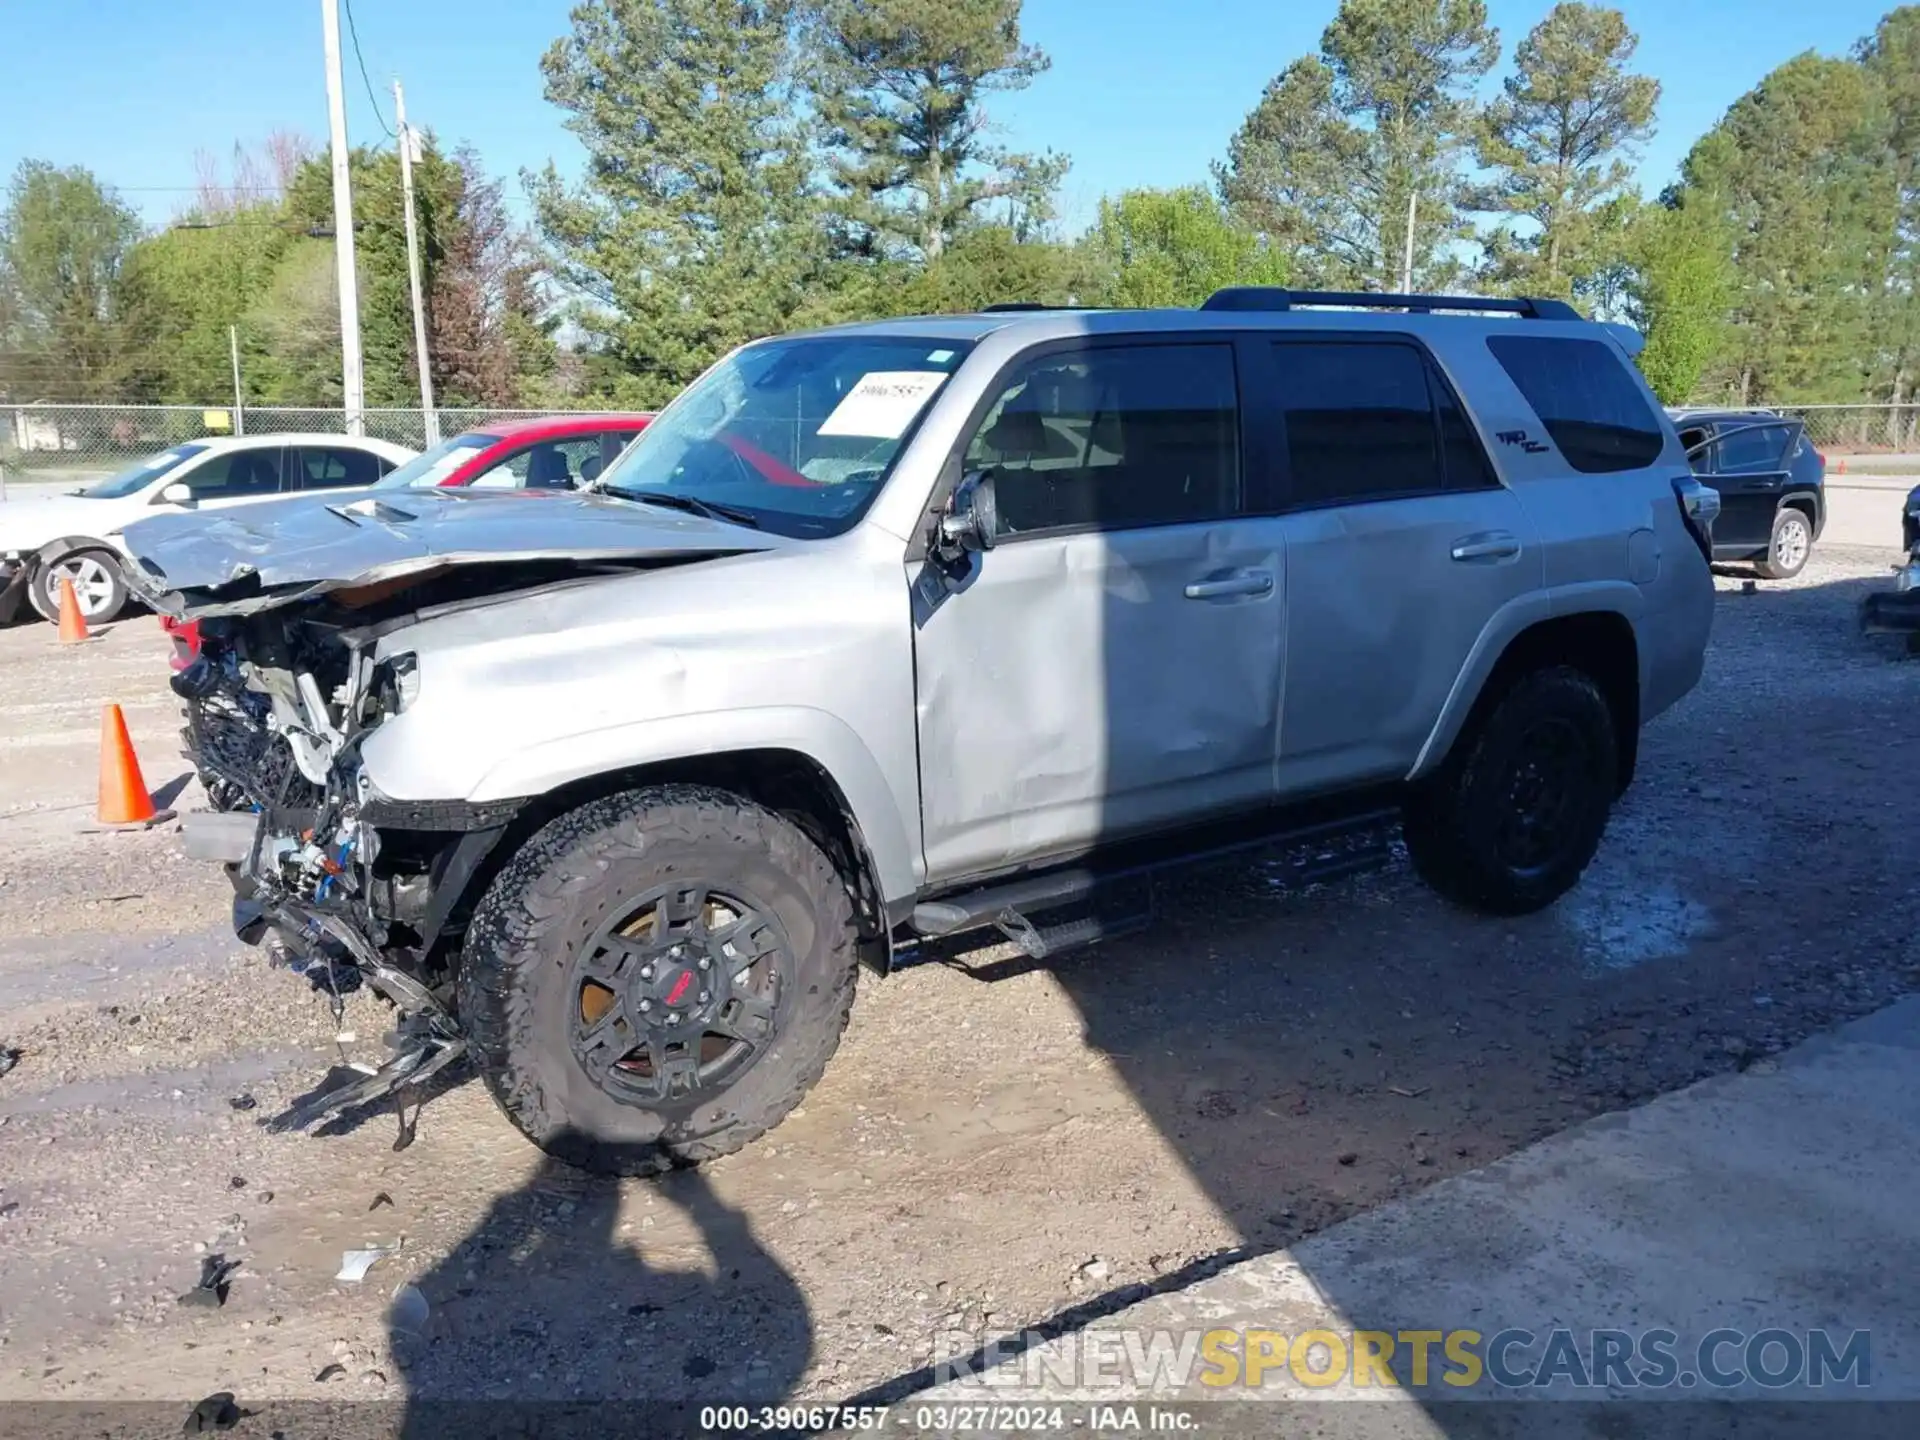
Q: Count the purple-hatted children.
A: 0